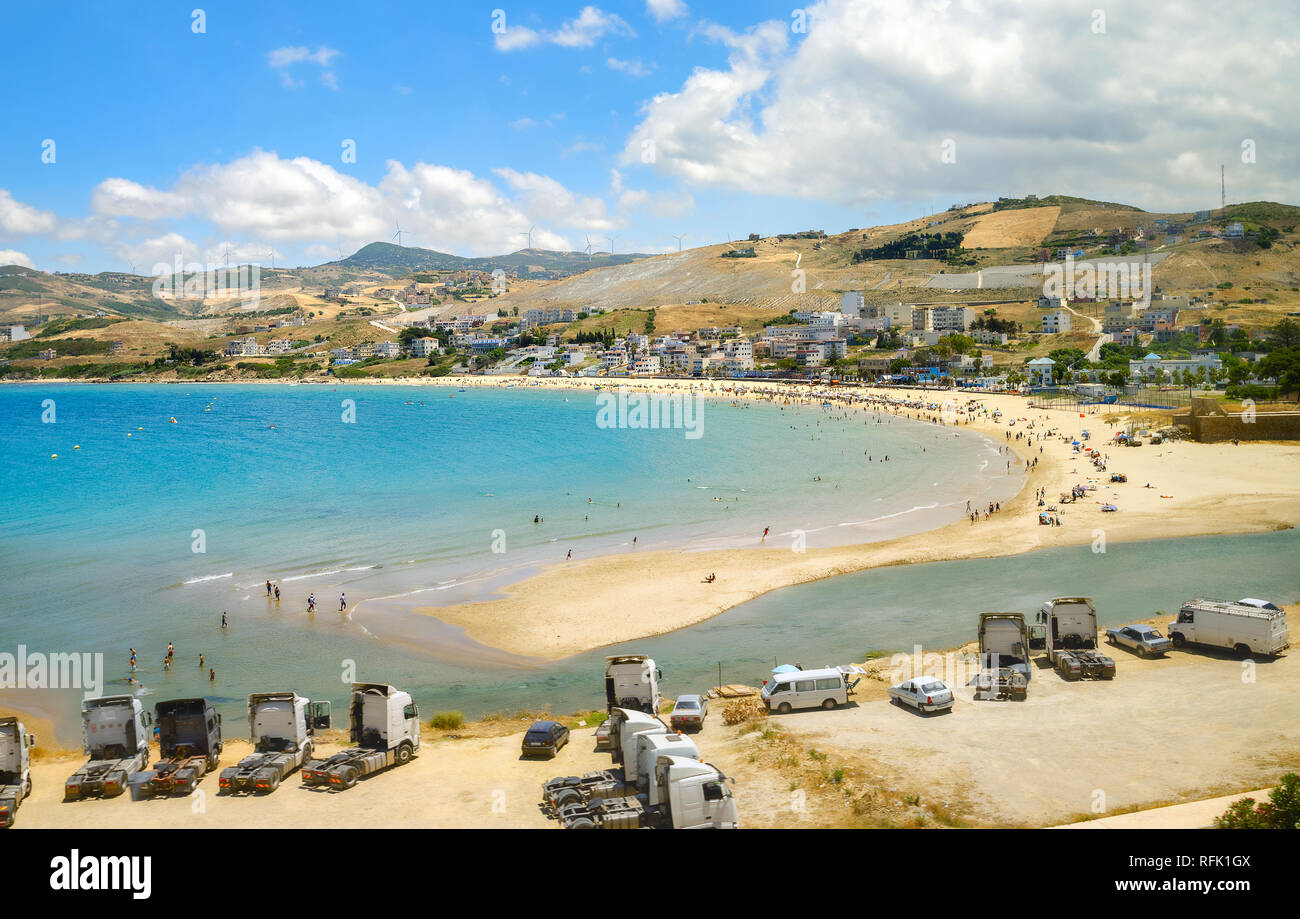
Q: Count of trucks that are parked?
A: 11